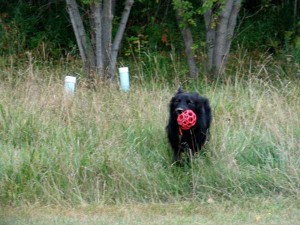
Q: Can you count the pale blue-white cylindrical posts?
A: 2